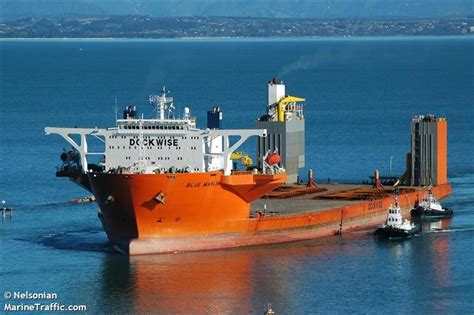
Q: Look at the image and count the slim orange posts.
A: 2